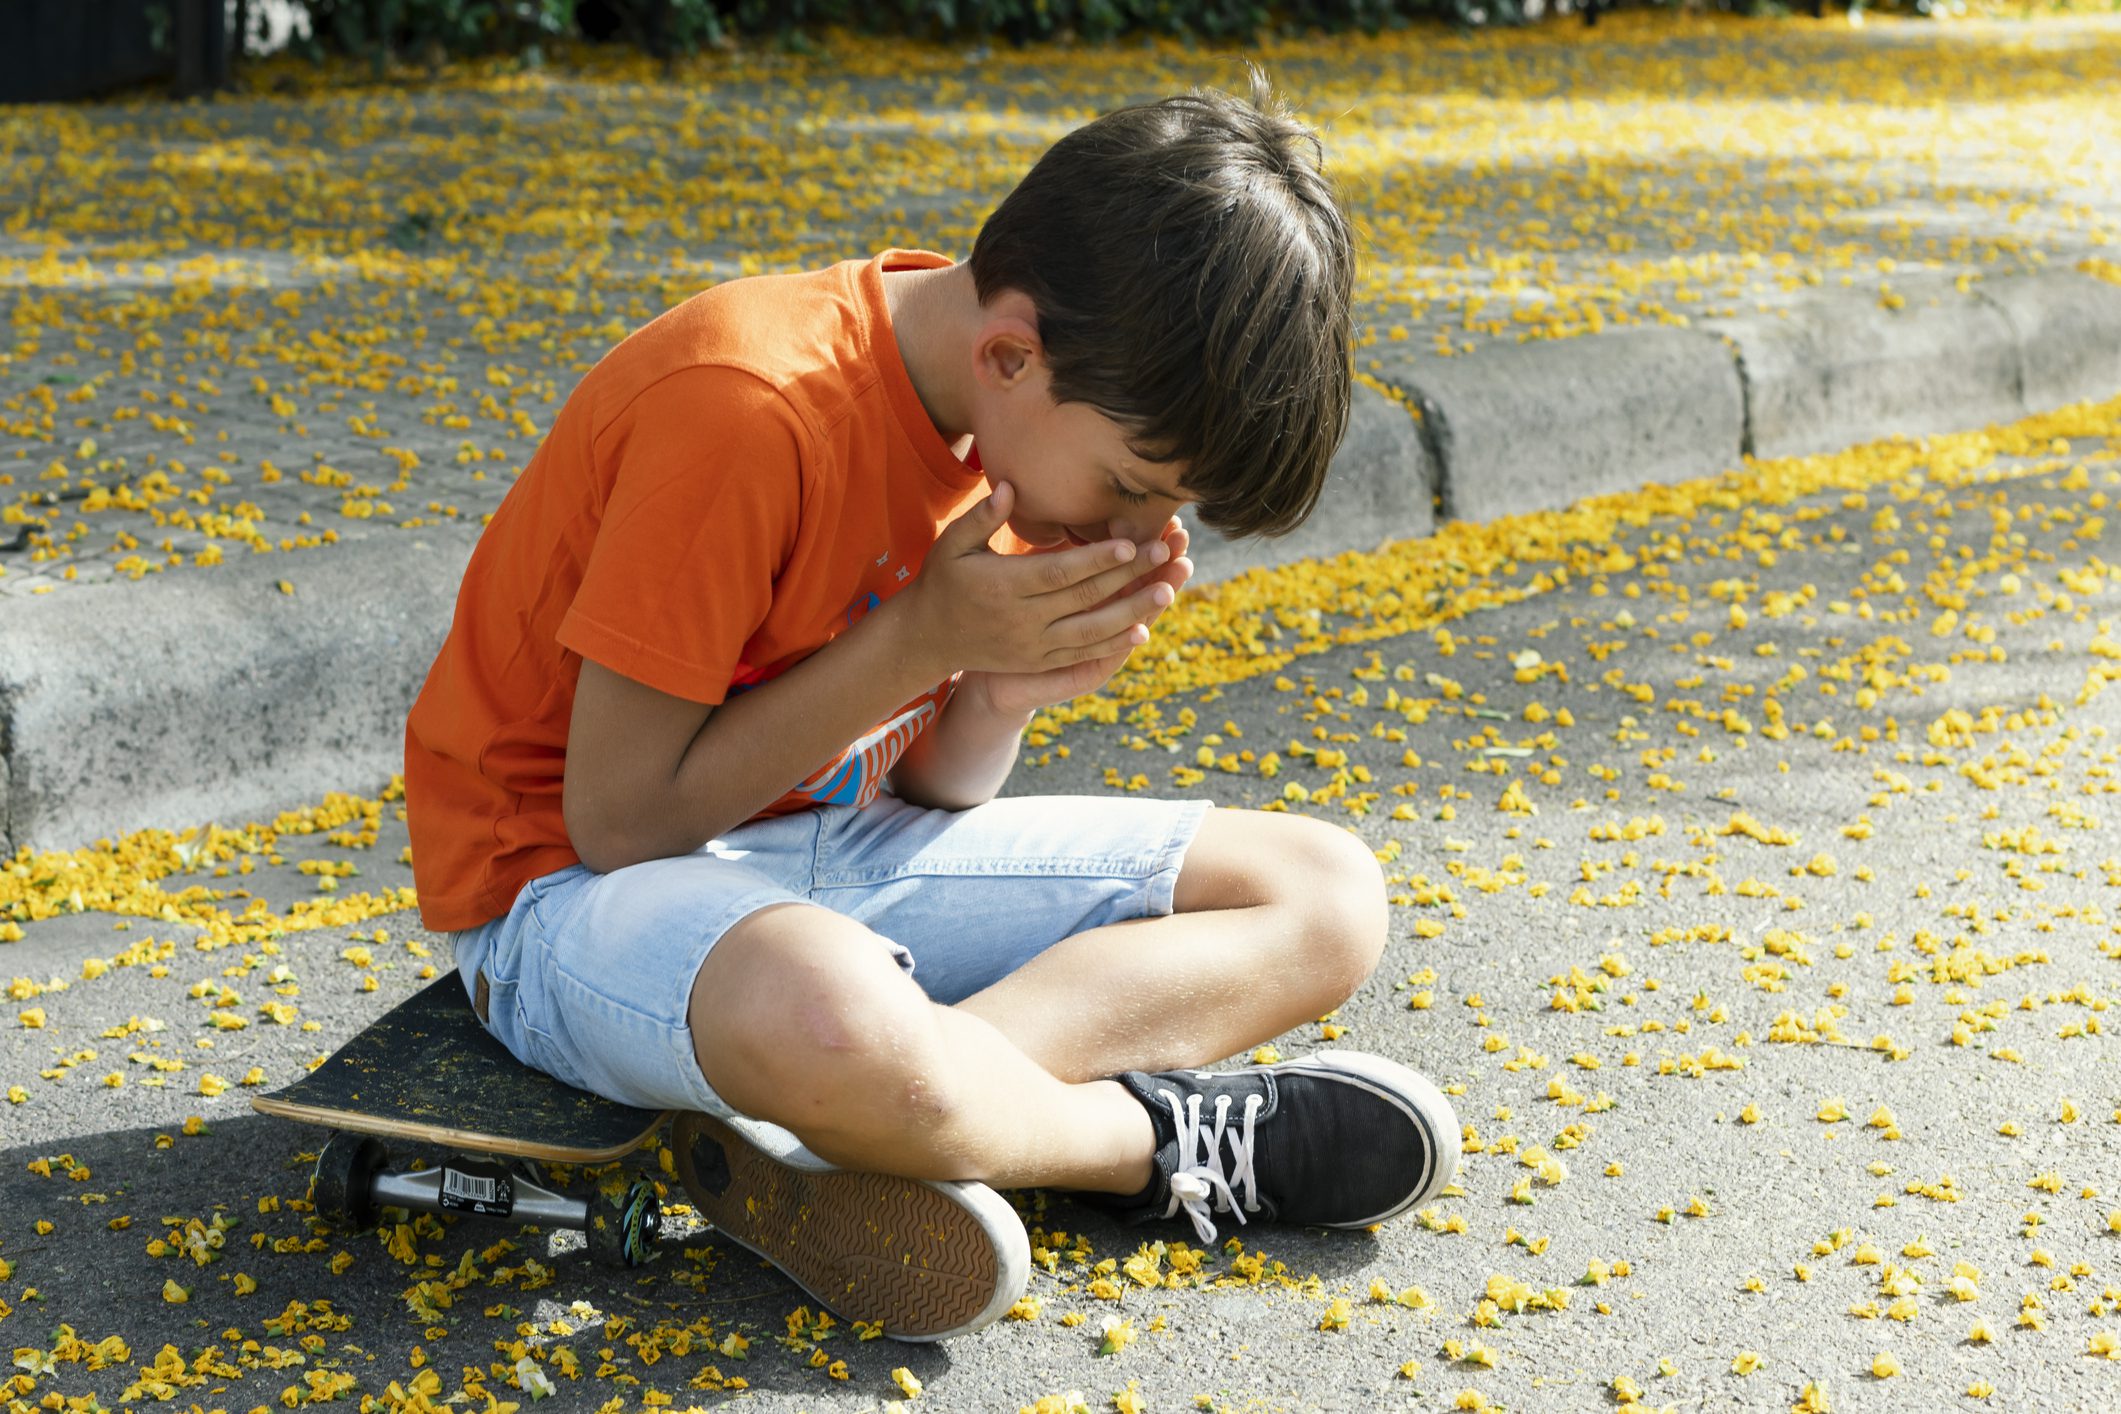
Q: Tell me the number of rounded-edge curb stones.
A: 5